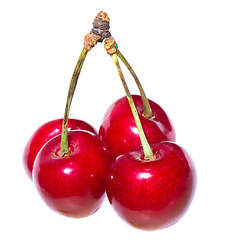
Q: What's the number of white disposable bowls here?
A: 0